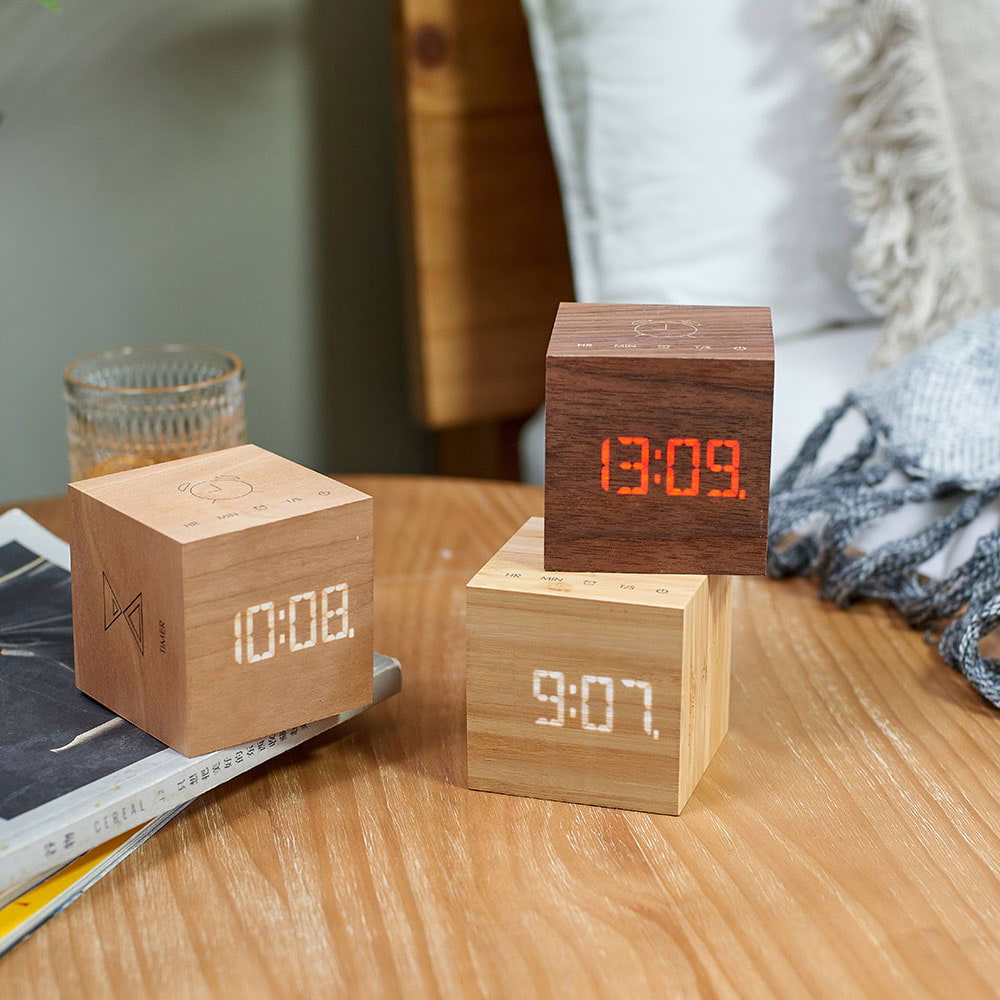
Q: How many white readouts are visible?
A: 2